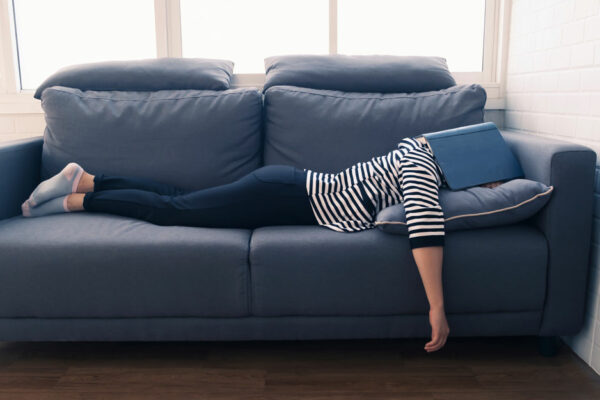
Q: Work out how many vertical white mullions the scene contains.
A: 2